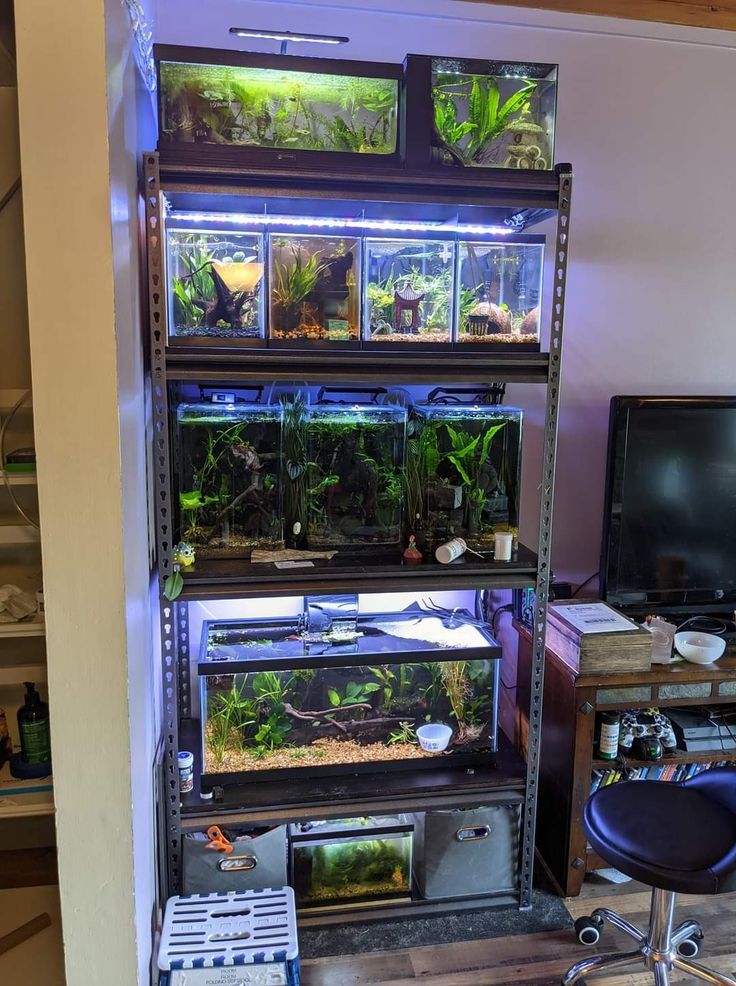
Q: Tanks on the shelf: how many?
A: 11